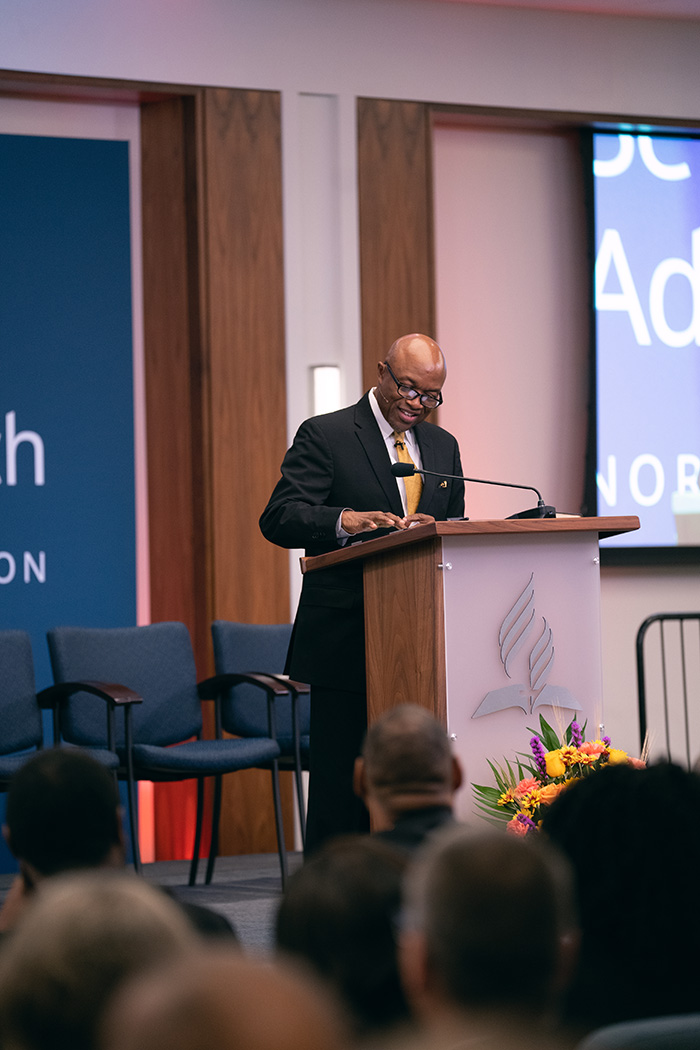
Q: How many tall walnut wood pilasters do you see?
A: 2